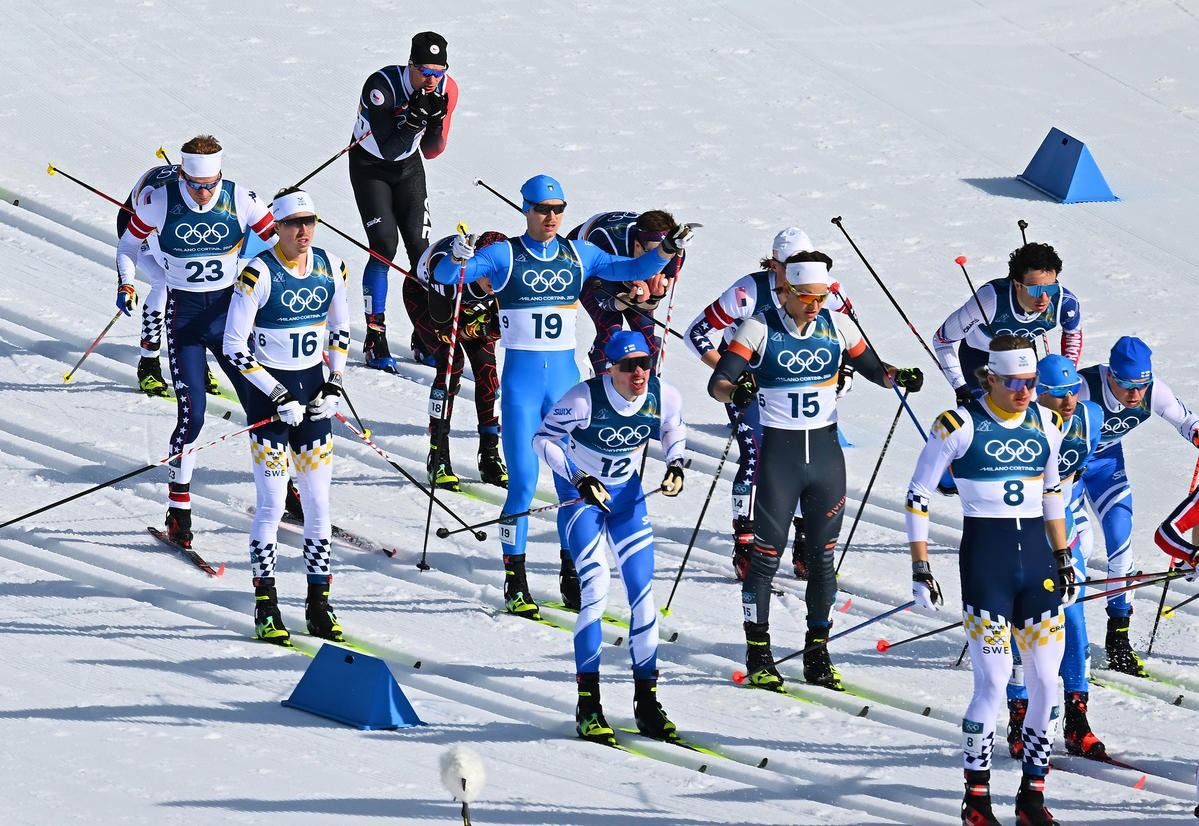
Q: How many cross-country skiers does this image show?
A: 15